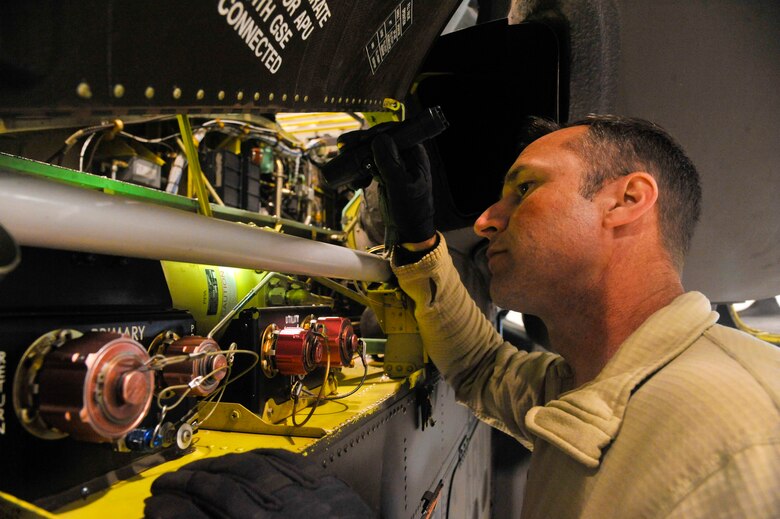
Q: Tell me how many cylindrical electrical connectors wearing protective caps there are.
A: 4